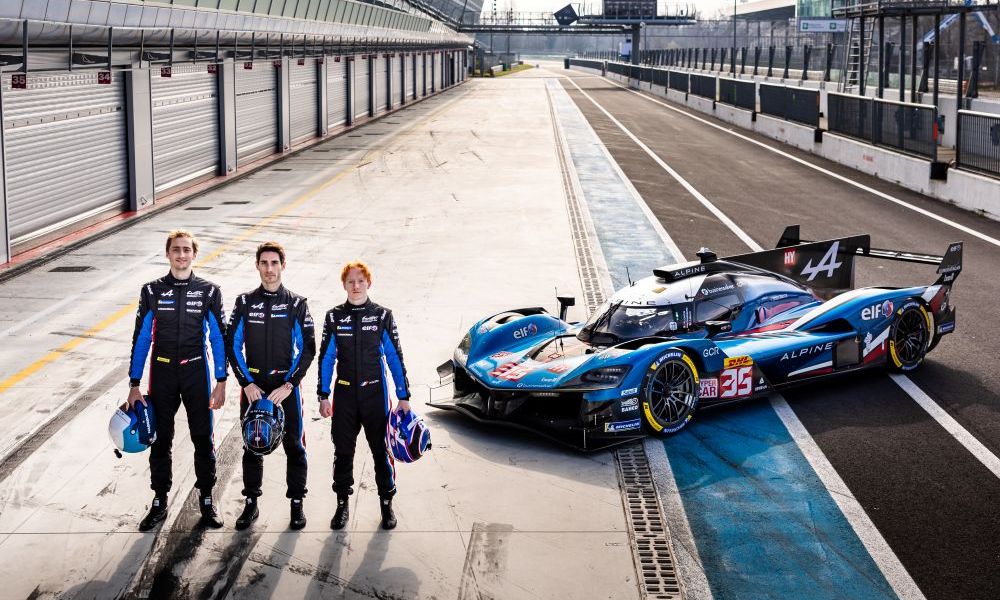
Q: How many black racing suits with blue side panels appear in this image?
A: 3